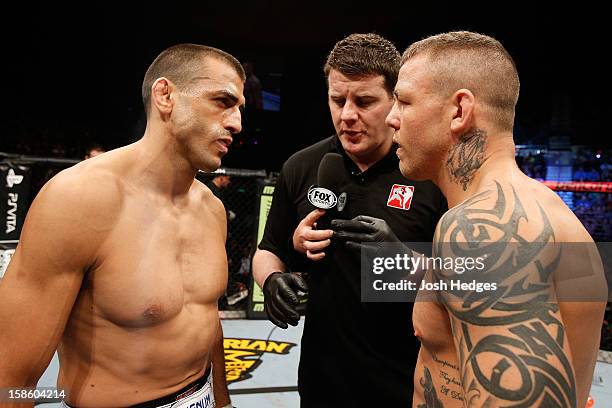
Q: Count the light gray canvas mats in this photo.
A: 1